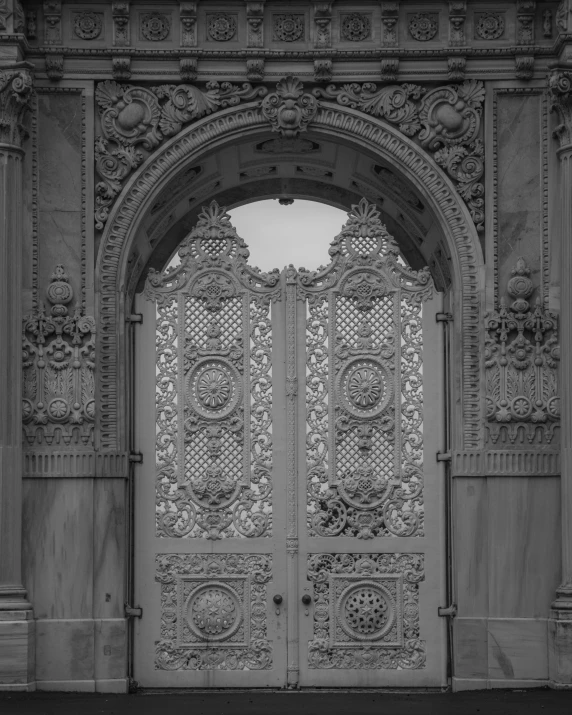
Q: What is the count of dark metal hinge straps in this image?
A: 6